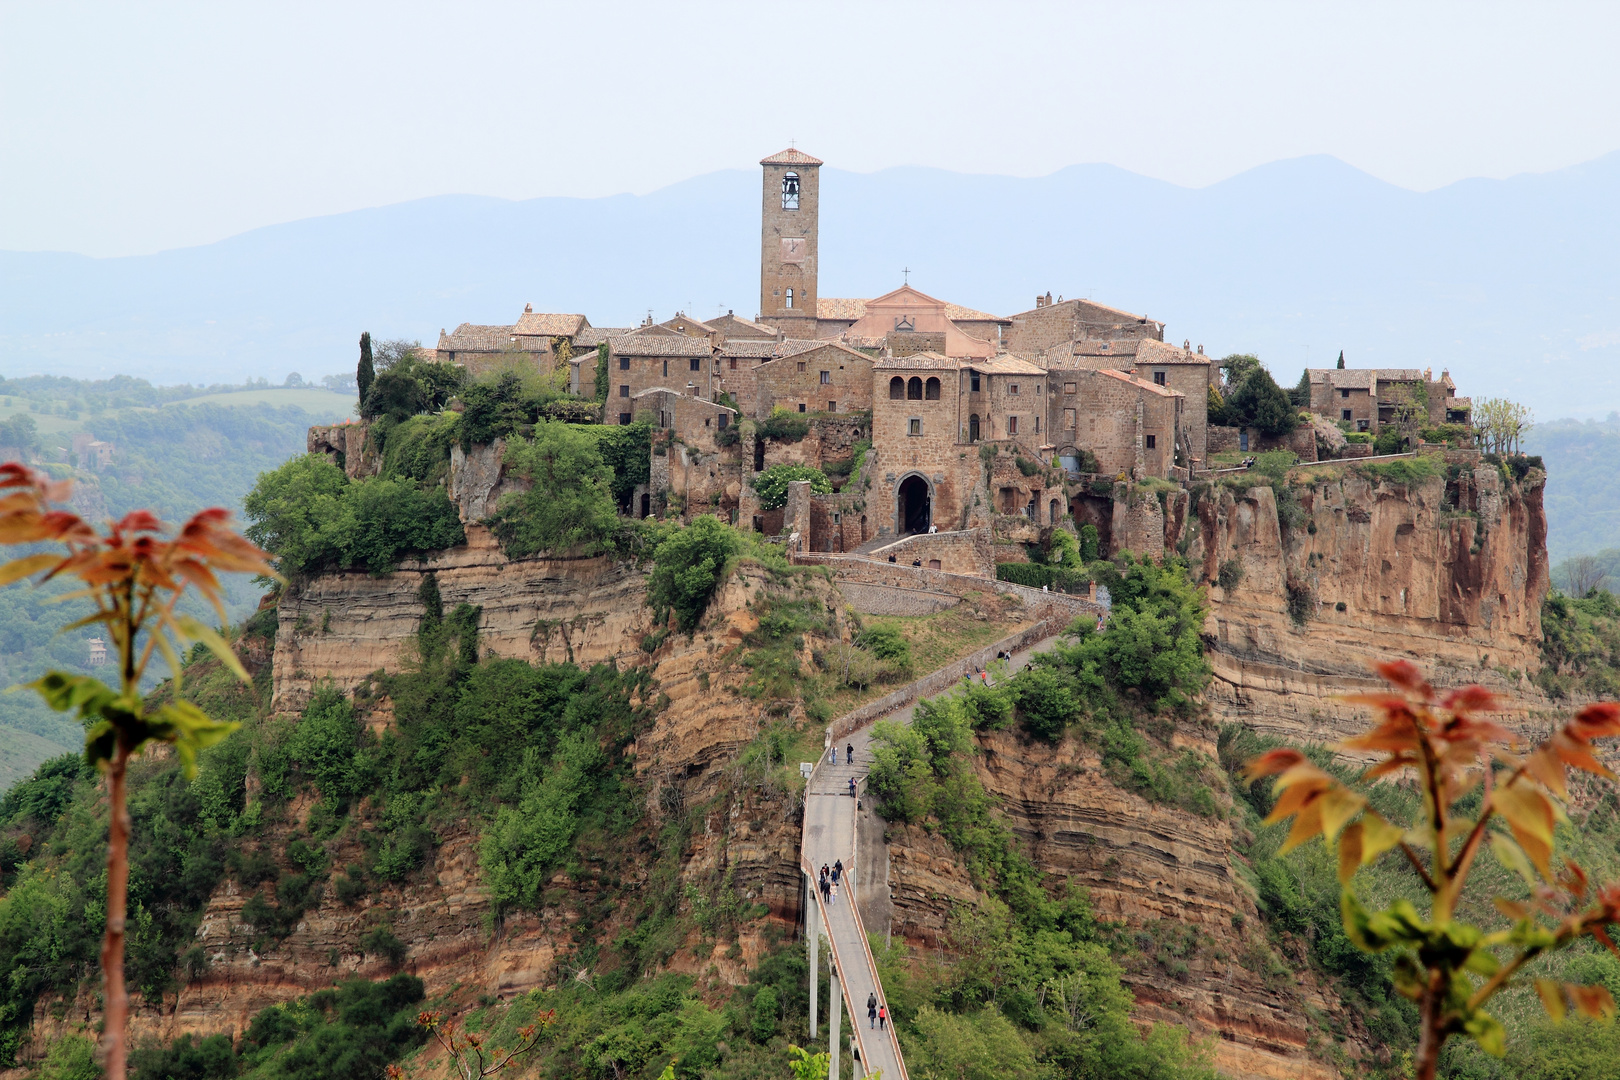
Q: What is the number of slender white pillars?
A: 3